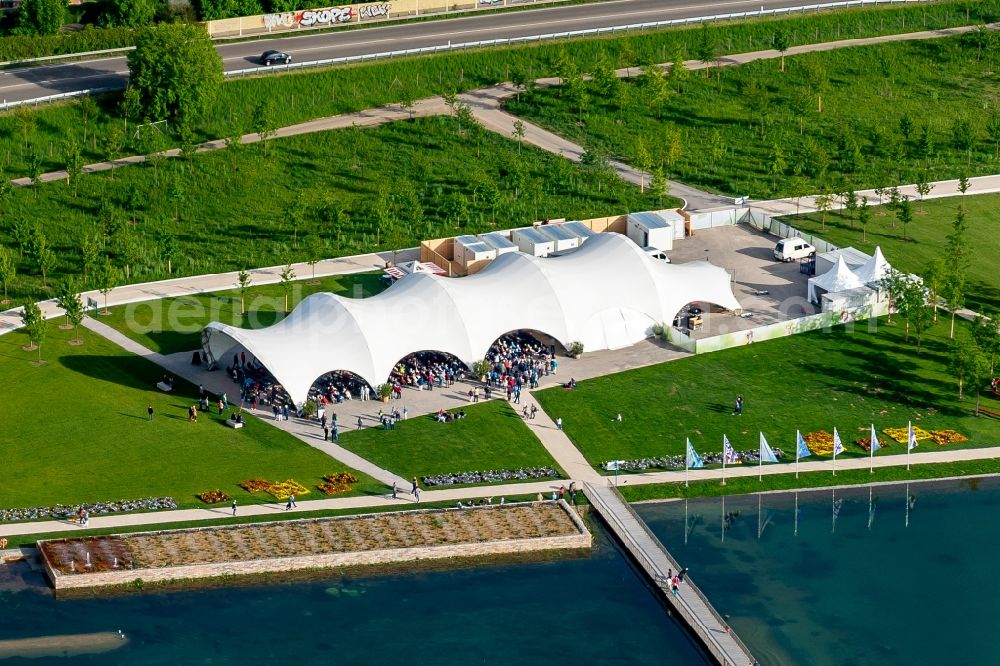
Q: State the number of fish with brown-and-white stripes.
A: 0